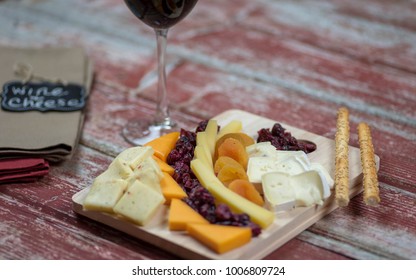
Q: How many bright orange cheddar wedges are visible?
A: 5